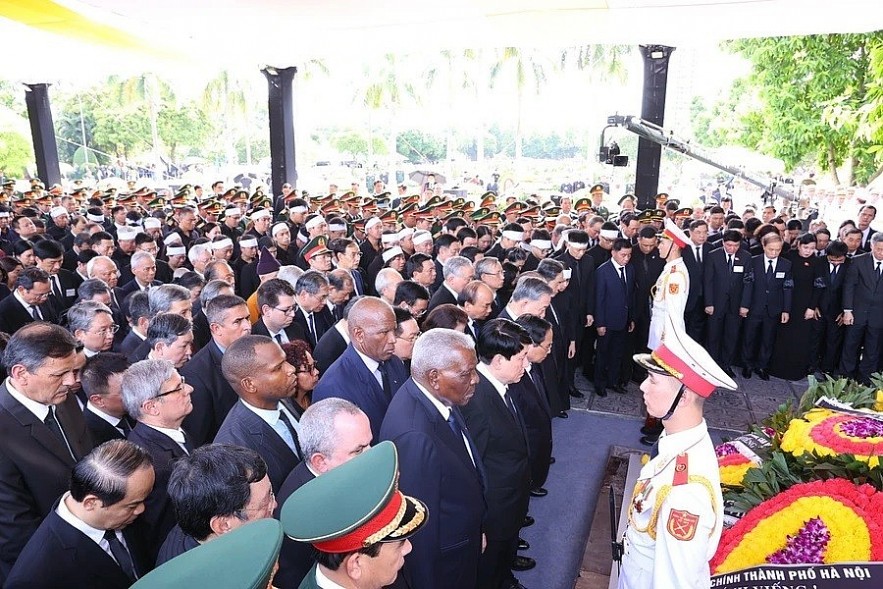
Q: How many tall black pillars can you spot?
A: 3